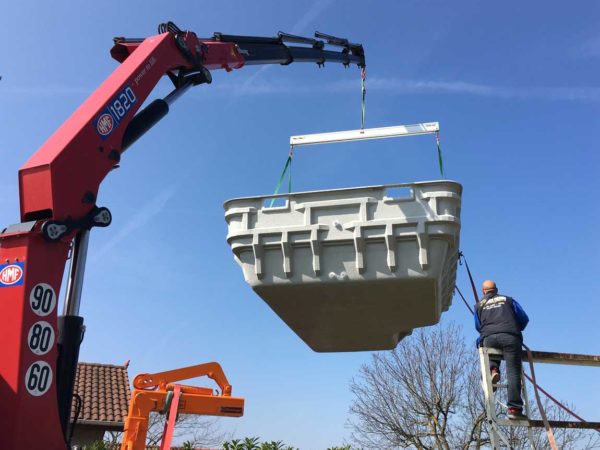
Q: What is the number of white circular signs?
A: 3